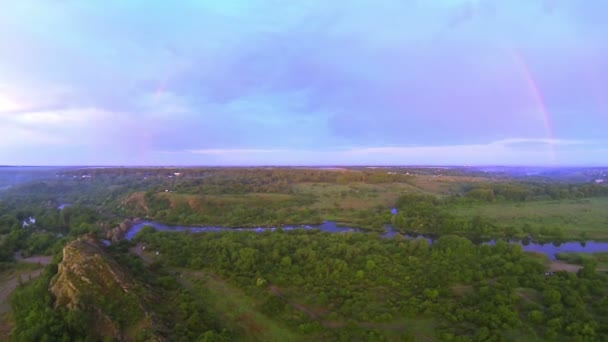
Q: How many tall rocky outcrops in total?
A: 1